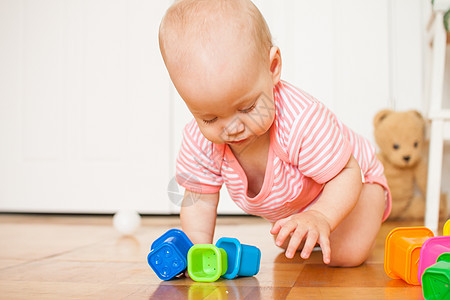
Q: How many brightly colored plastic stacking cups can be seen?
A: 7